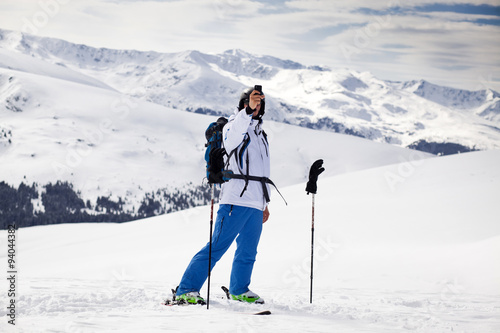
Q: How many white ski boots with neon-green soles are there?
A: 2